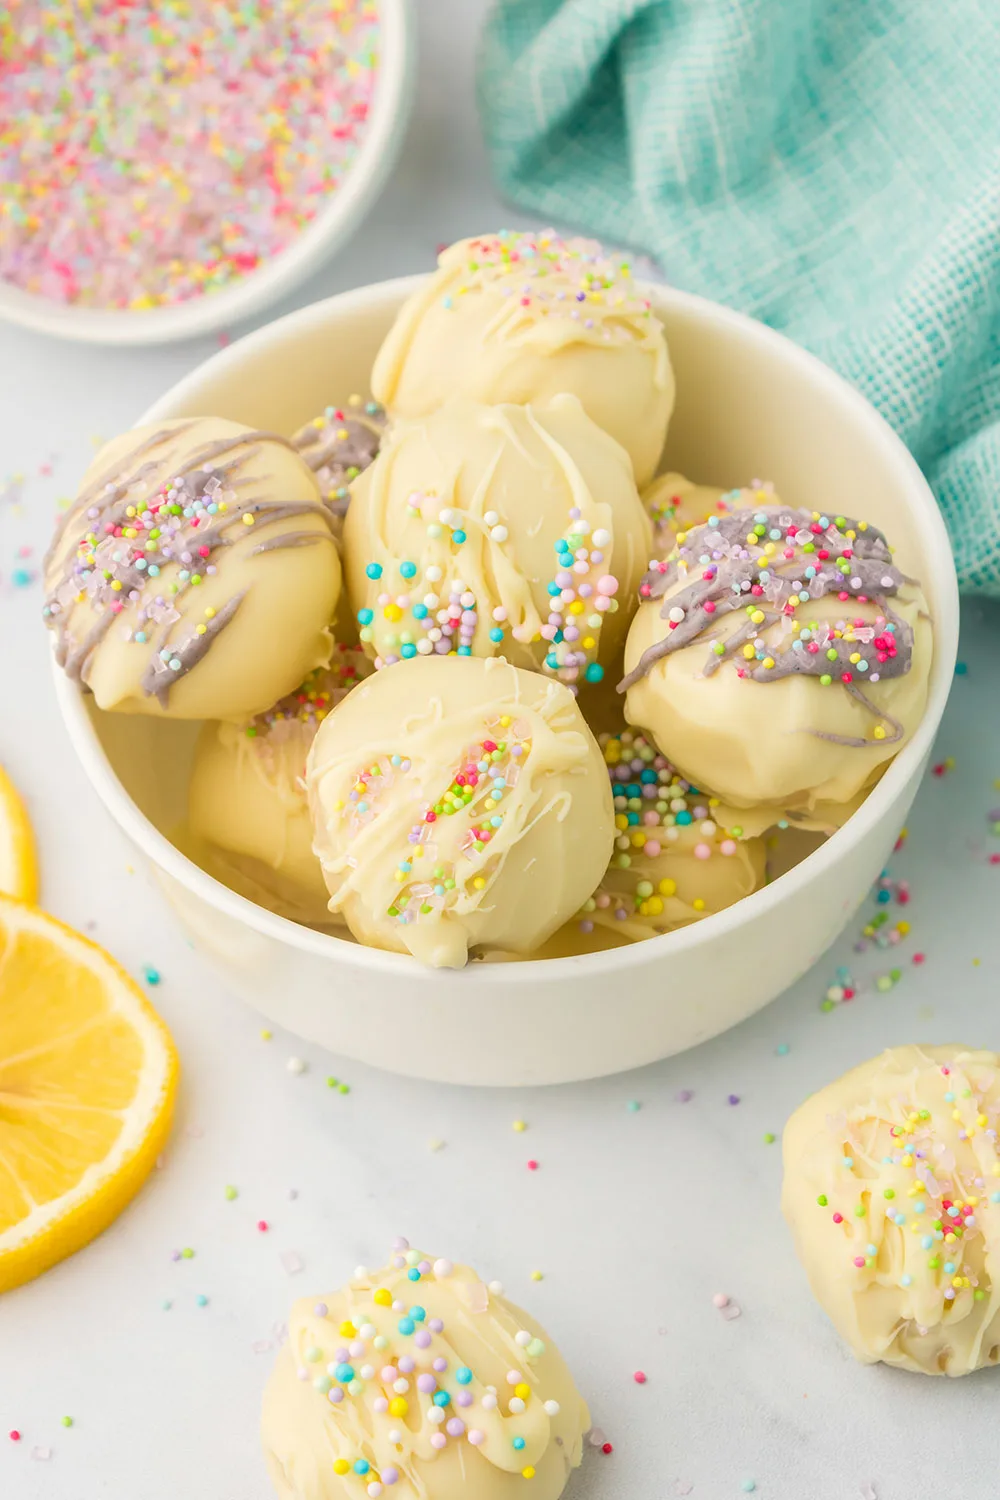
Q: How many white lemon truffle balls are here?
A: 11